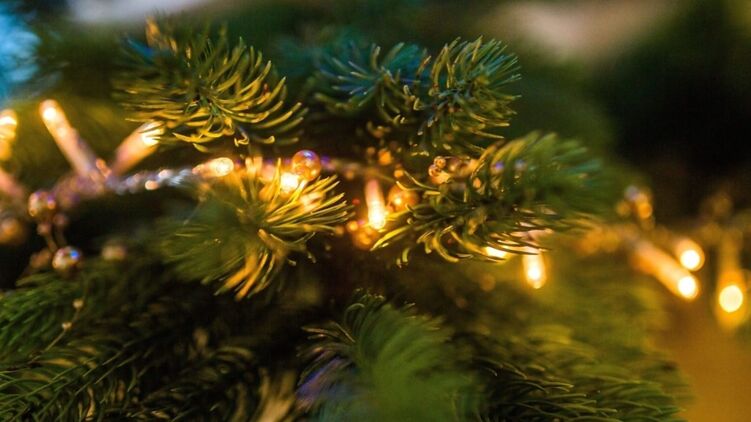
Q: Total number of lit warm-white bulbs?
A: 11